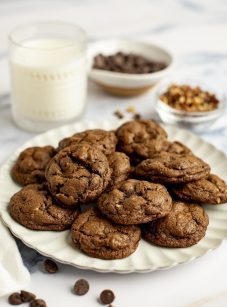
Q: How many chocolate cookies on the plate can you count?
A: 12